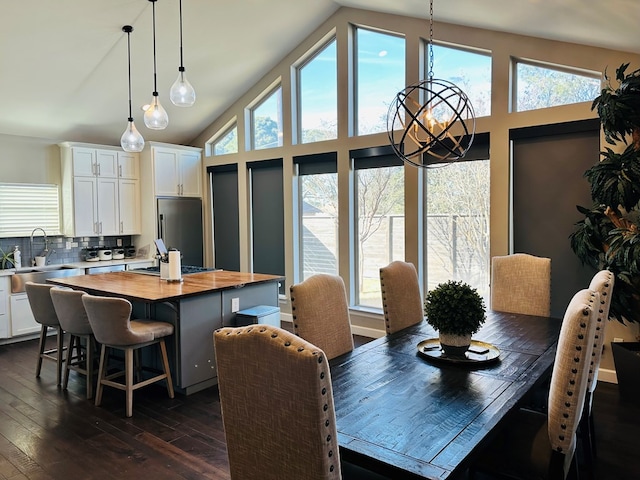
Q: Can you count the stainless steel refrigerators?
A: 1